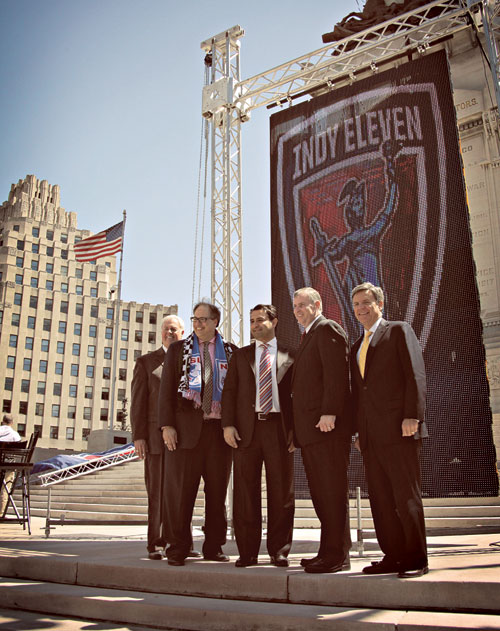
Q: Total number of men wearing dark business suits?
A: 5